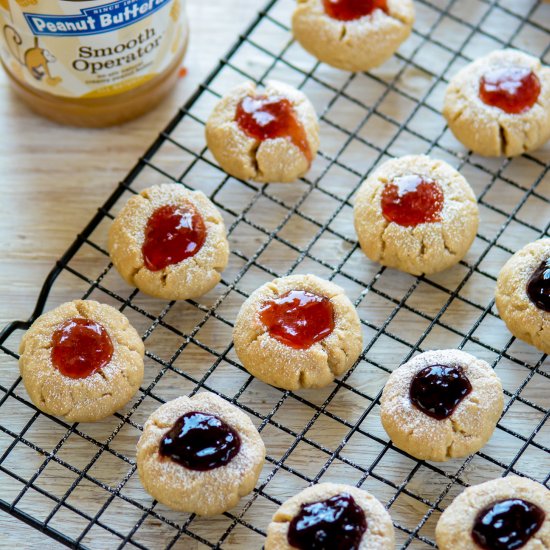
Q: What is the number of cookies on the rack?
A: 12